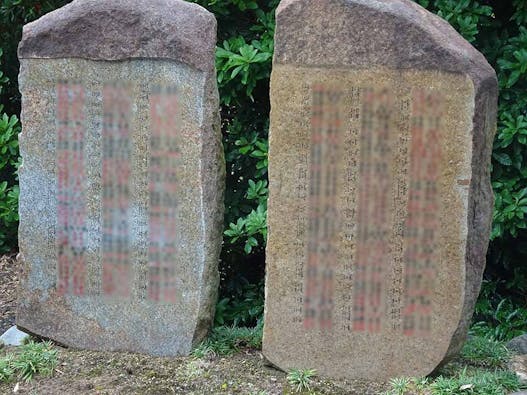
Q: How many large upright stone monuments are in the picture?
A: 2